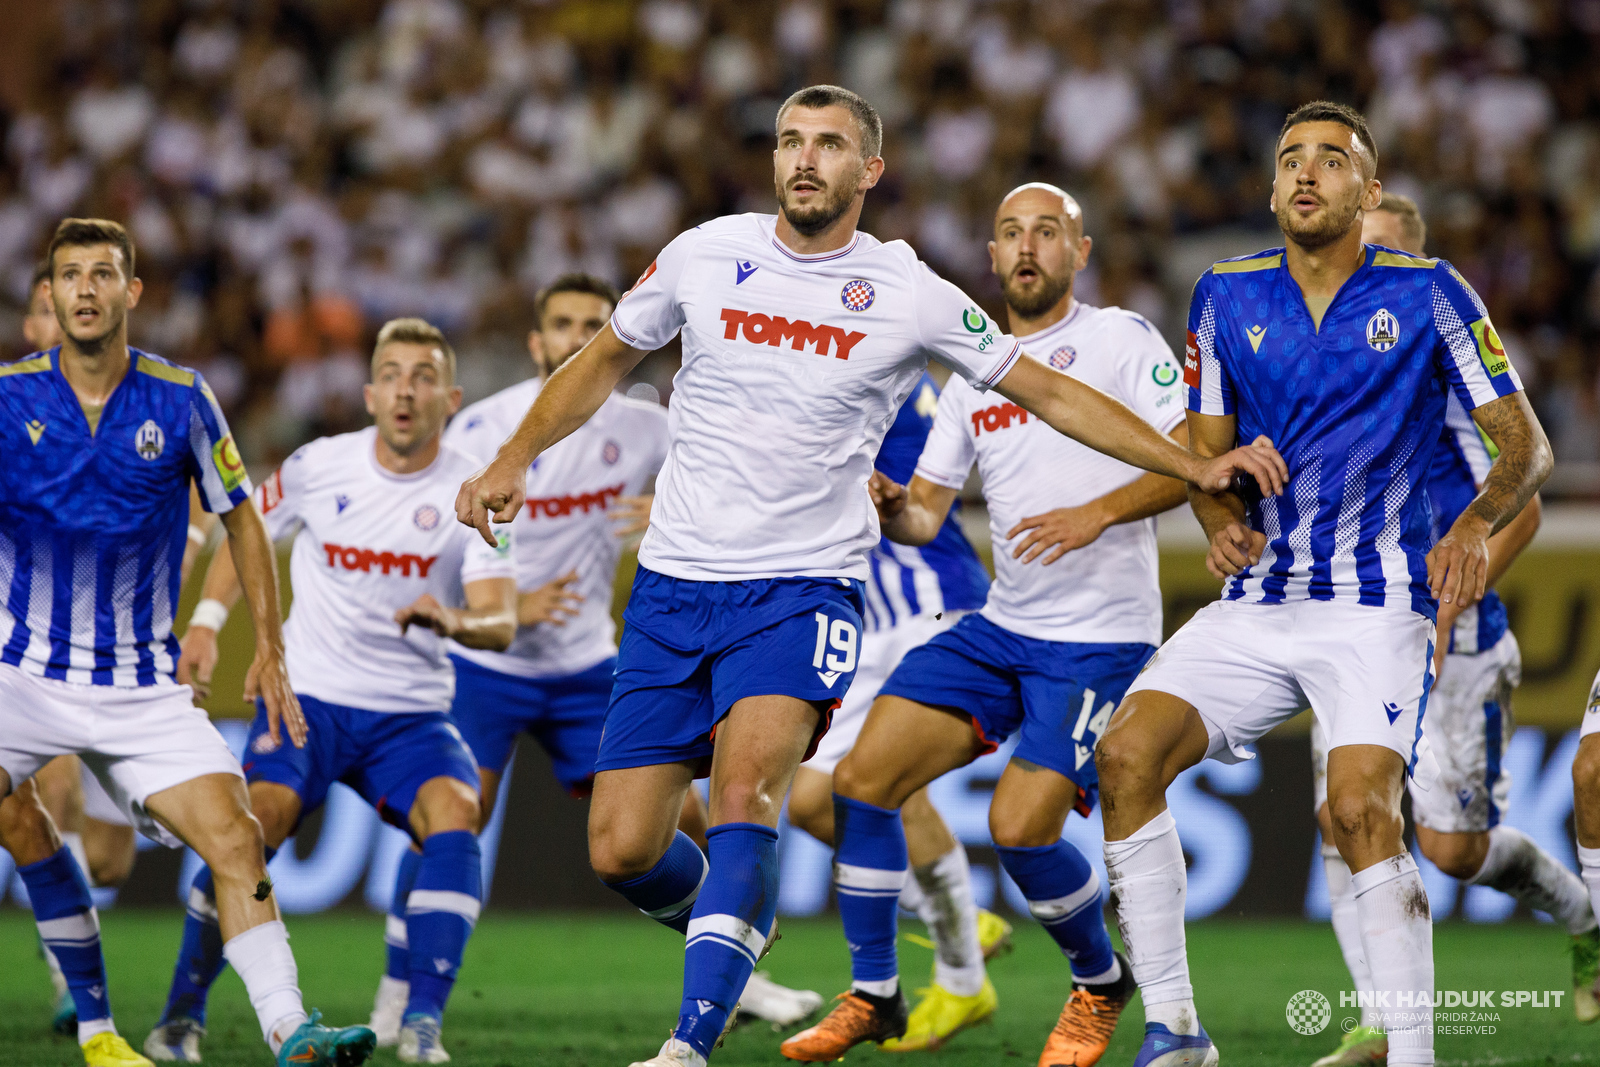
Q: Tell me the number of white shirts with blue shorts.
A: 4